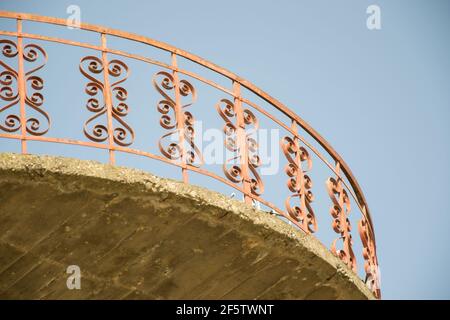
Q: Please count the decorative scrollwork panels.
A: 7